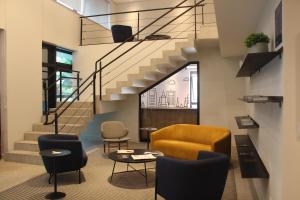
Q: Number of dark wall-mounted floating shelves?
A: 4